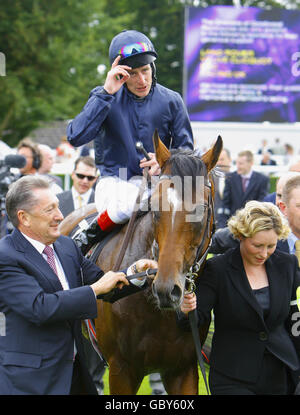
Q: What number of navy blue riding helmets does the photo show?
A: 1